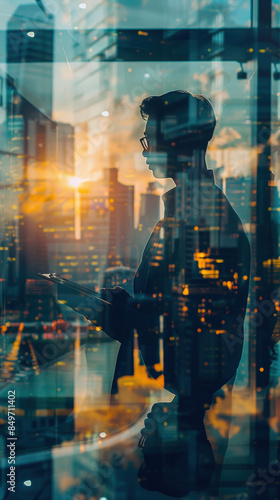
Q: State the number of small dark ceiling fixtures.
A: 2